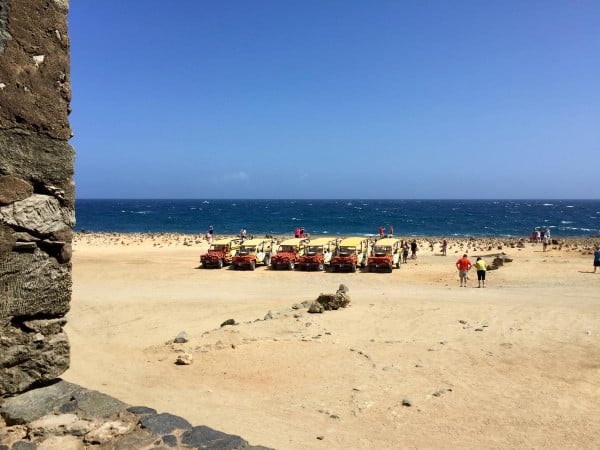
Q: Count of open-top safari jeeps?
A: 6